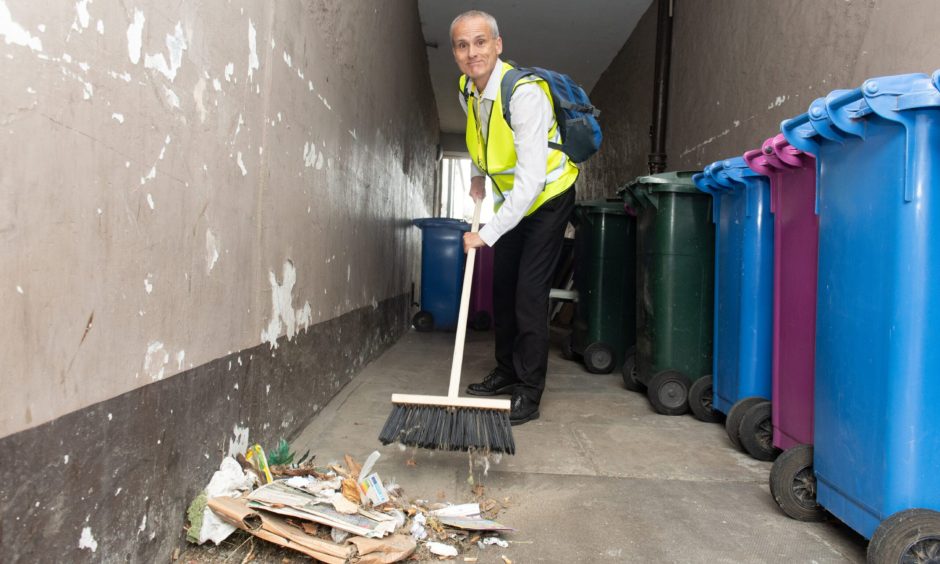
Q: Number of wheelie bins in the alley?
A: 7